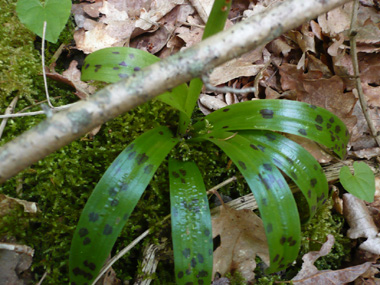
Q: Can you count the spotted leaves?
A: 6